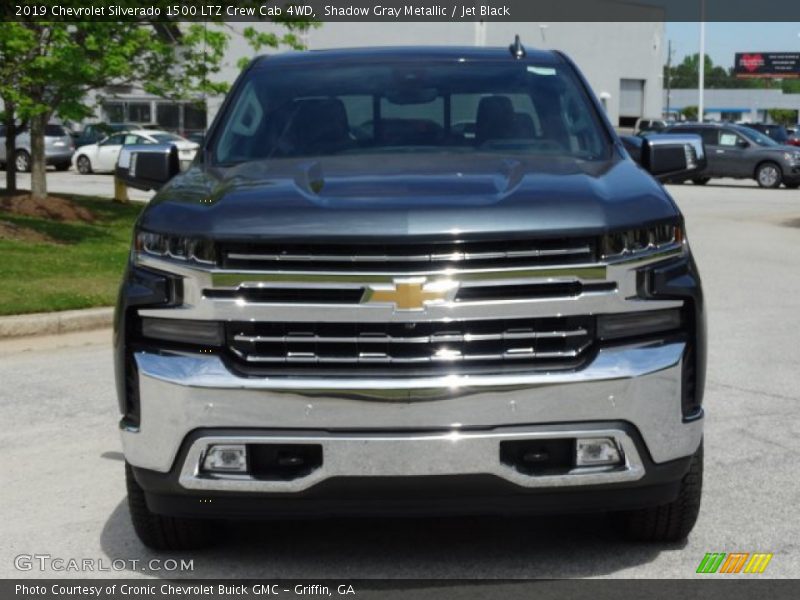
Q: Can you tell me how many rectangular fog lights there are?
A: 2